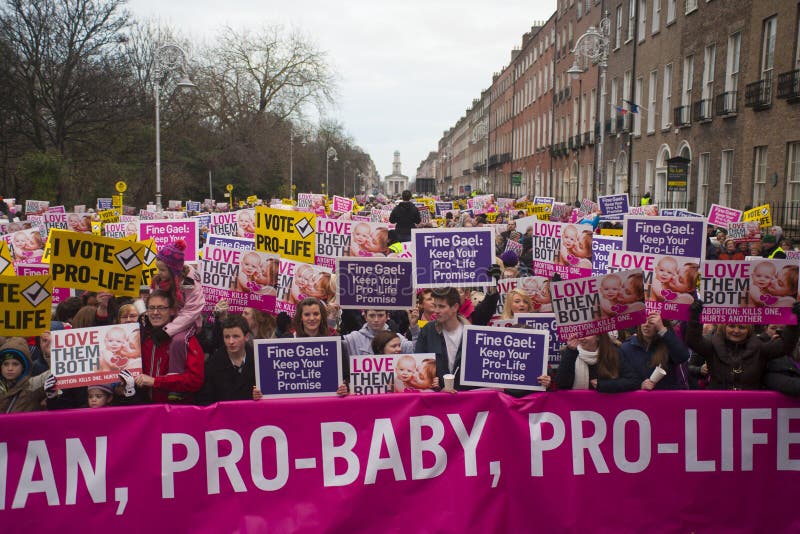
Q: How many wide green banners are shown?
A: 0